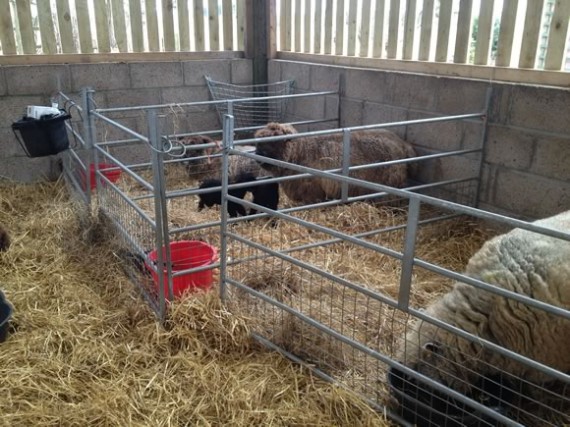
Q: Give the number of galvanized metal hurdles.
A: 5